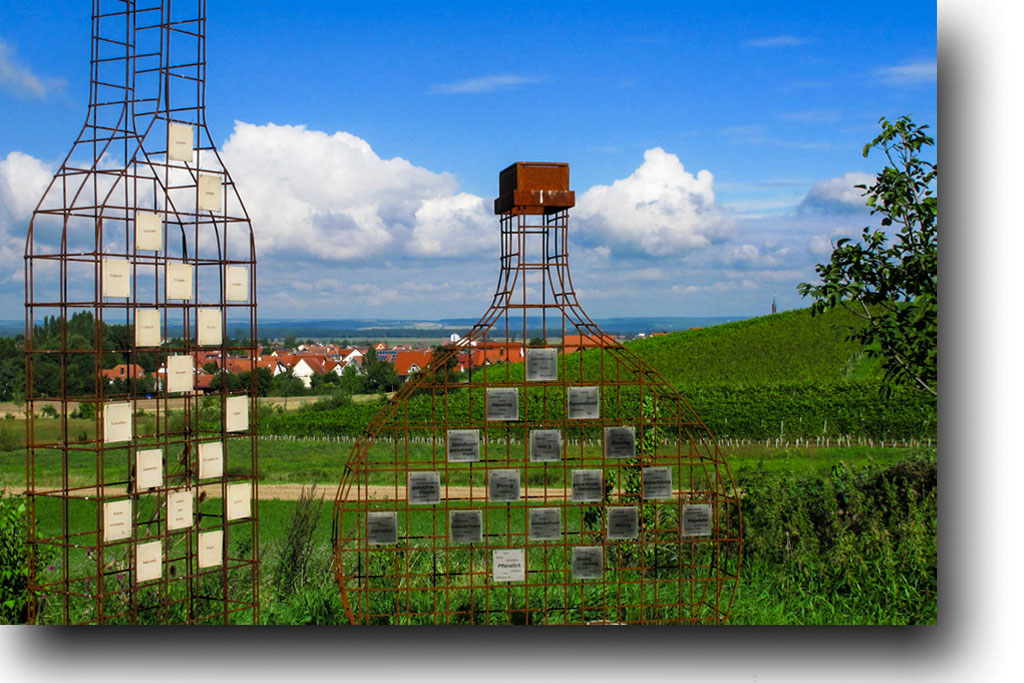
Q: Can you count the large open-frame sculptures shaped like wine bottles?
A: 2